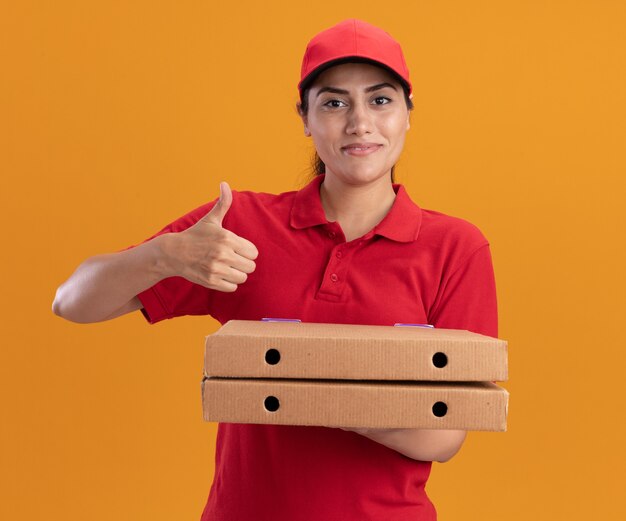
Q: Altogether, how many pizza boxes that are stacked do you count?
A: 2